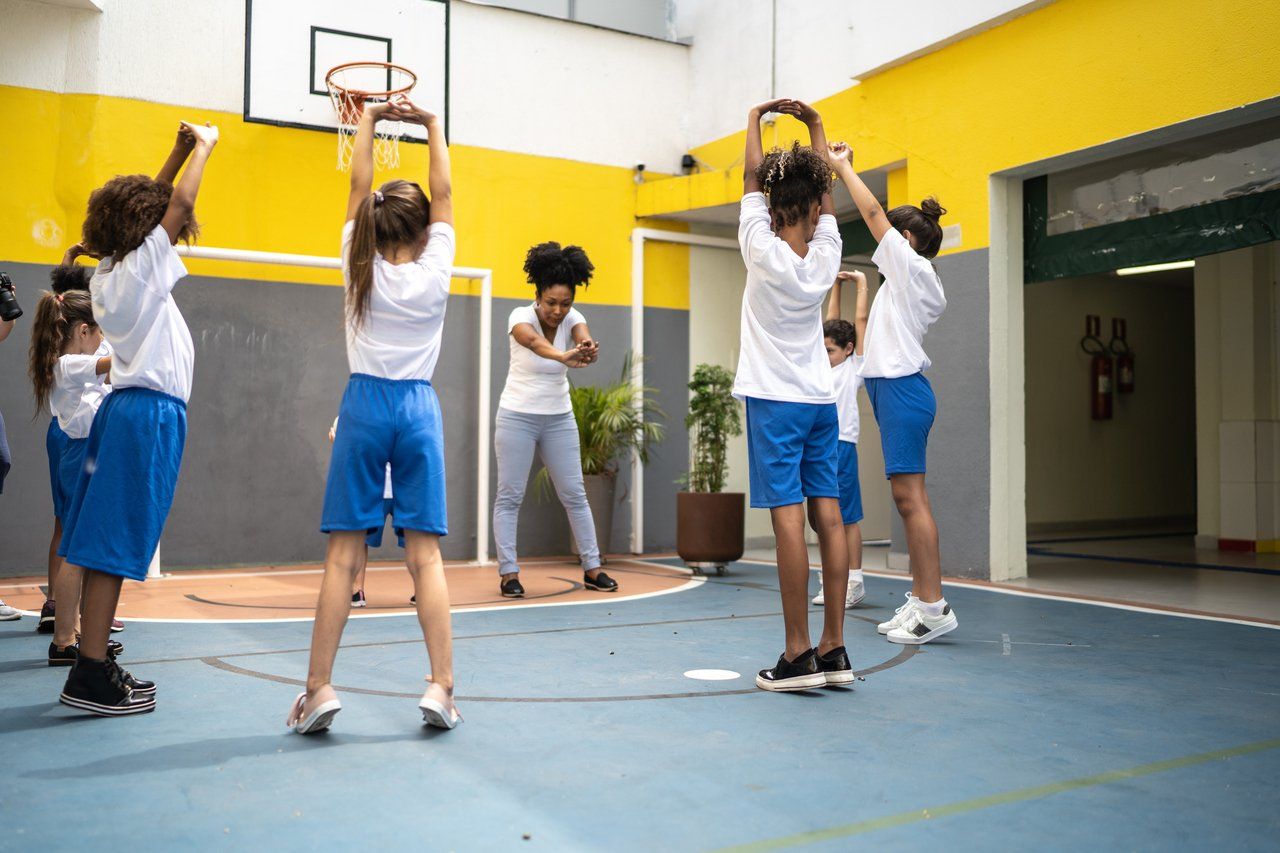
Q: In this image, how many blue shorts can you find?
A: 8